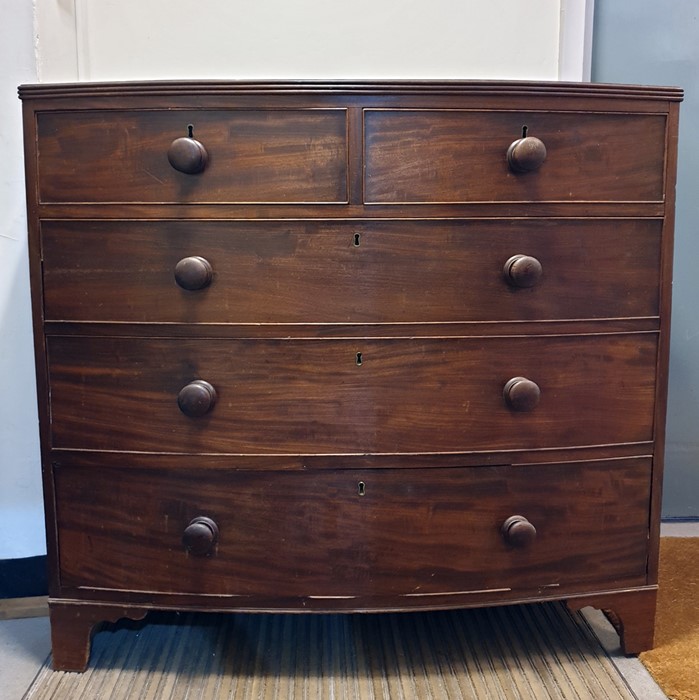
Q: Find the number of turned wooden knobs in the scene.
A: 8